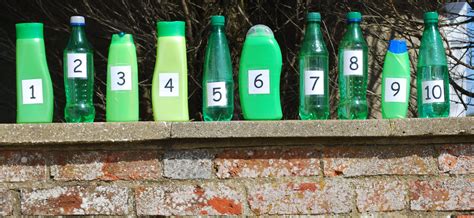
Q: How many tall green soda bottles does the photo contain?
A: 5